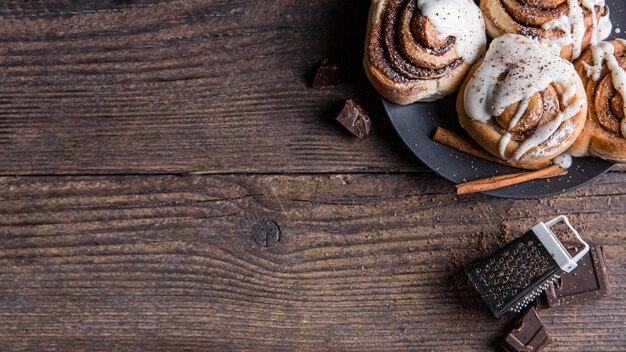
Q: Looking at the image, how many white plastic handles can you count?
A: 1